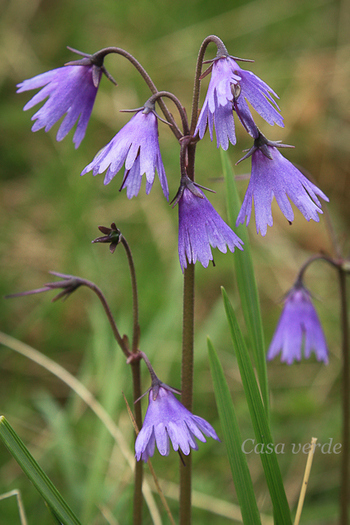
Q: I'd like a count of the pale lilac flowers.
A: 7